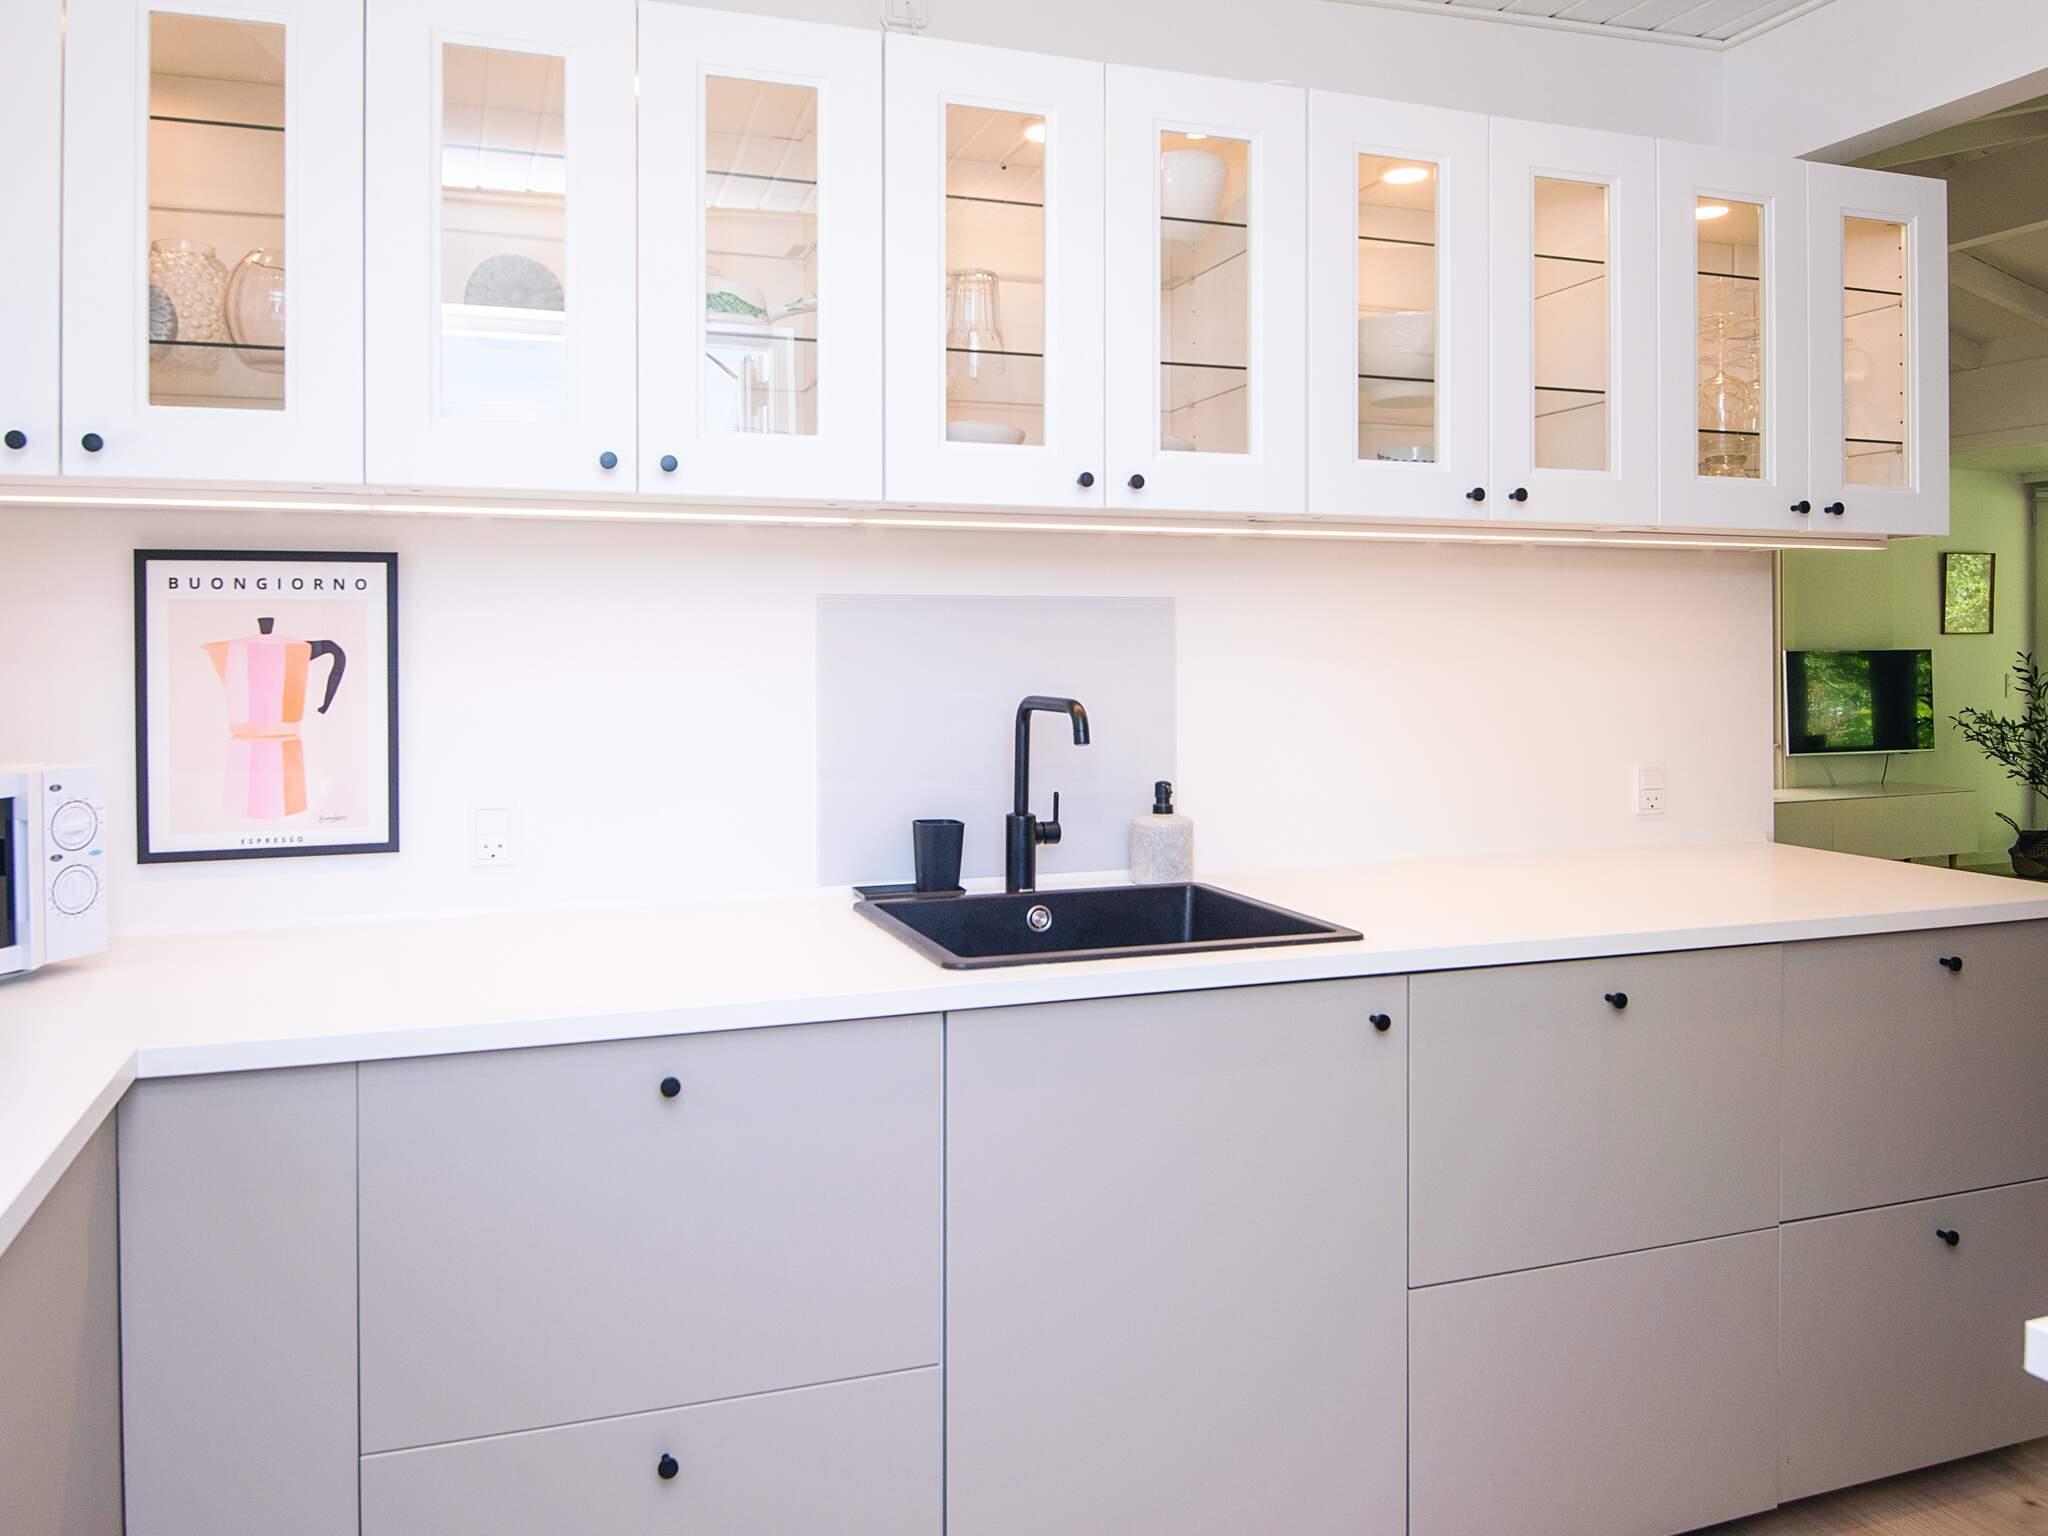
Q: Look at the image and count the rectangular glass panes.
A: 9